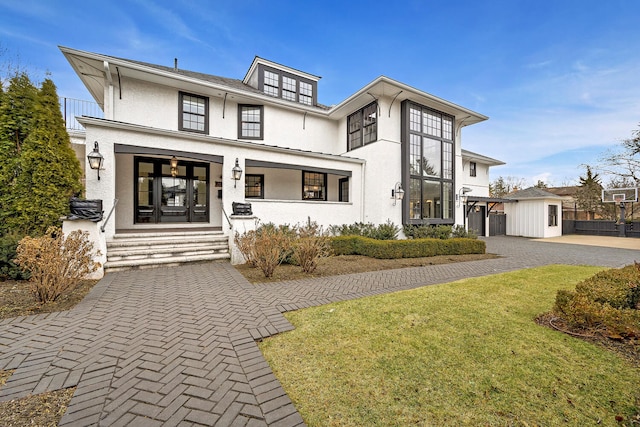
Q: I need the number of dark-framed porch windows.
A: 3